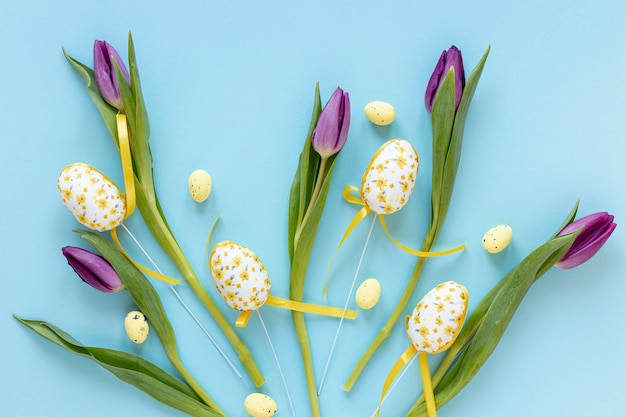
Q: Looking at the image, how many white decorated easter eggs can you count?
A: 4